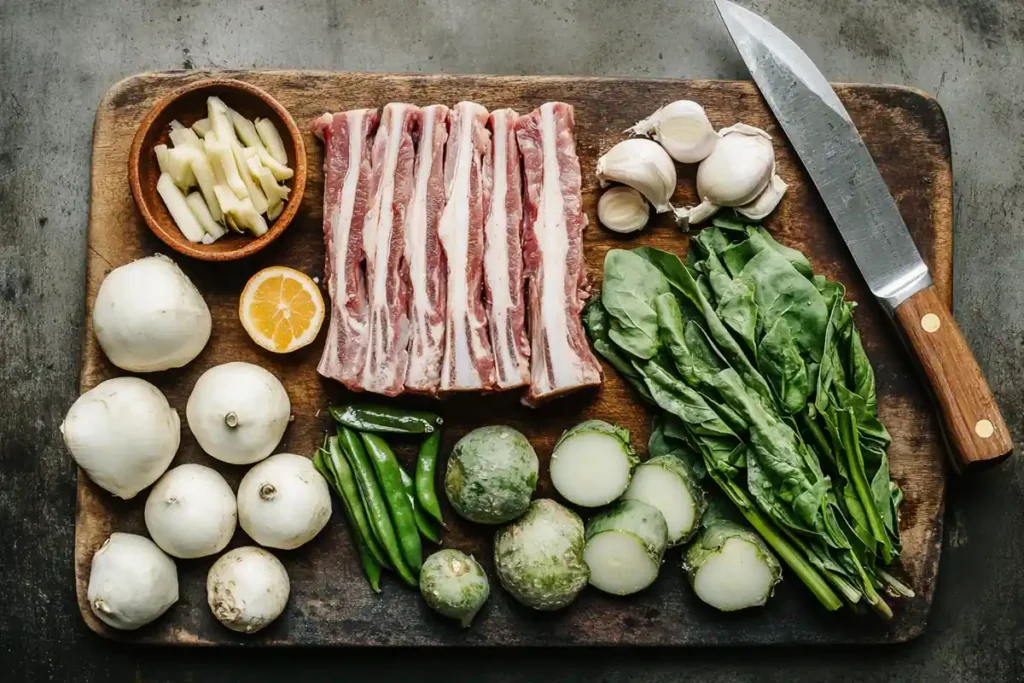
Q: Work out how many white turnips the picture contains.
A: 7